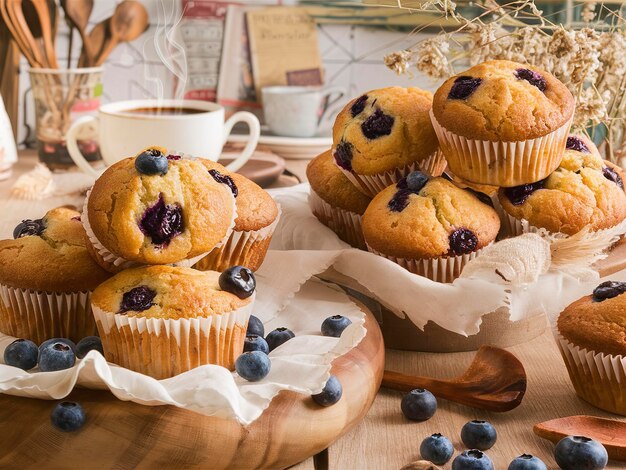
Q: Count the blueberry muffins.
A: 10